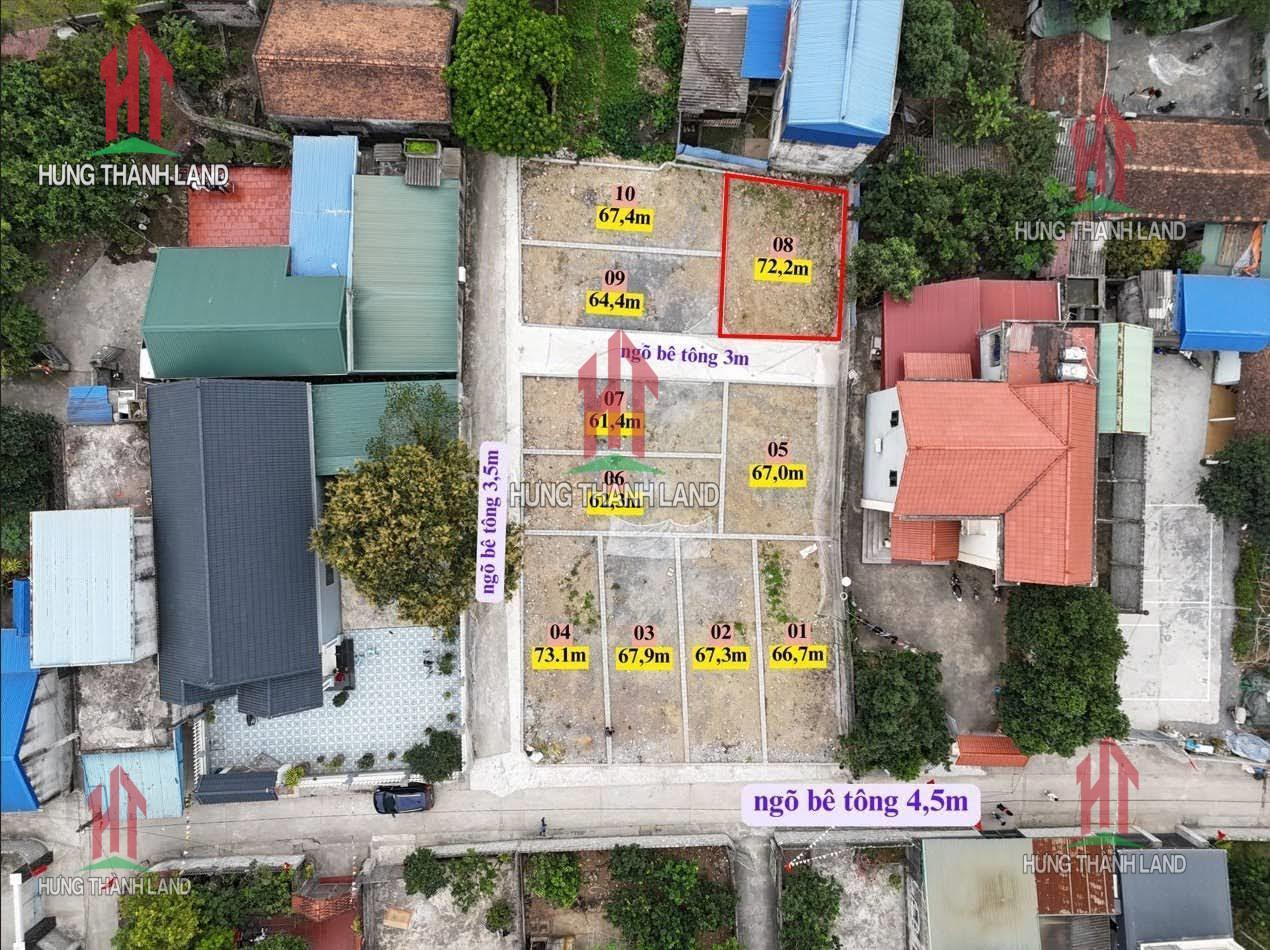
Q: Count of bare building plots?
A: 10